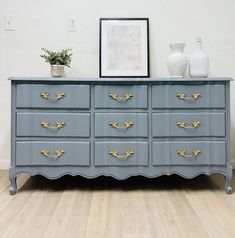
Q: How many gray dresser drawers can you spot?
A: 9